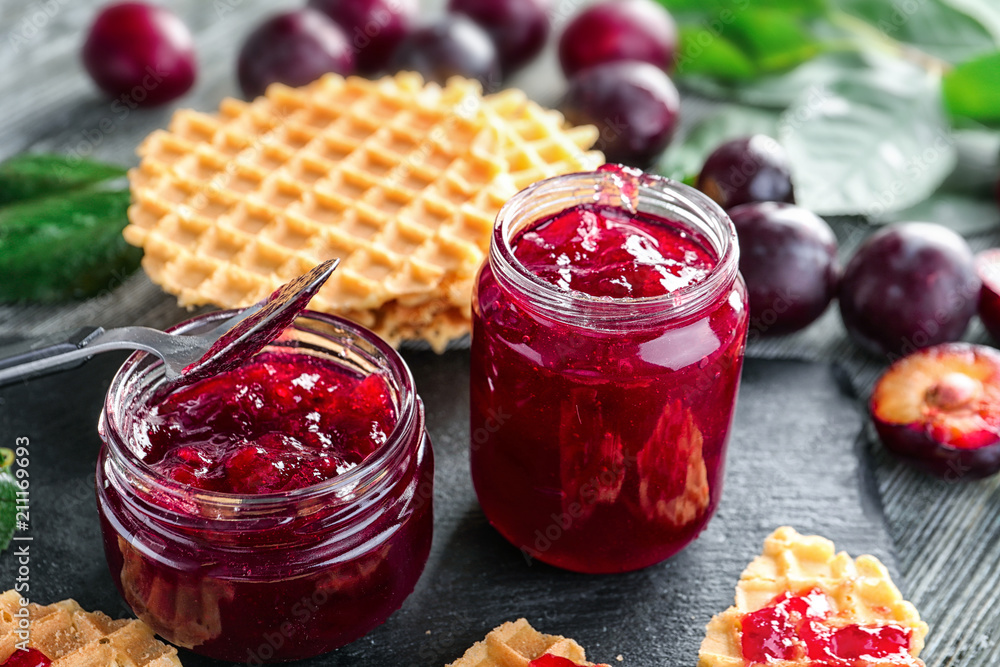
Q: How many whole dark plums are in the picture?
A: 10